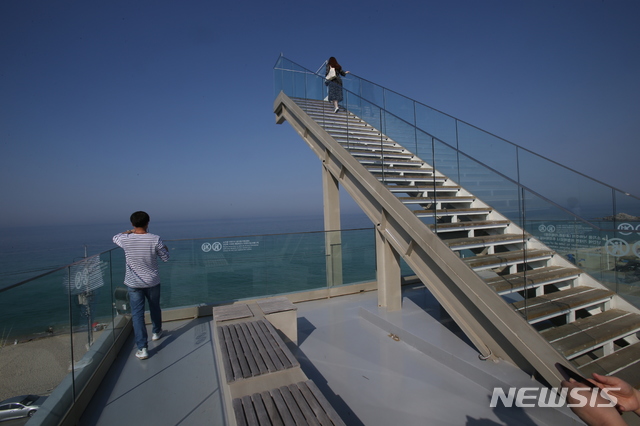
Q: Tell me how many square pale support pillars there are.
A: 2